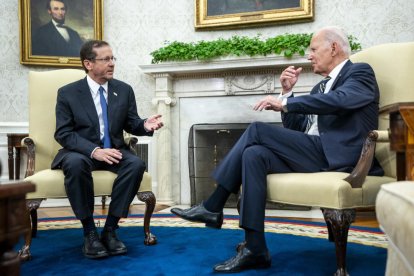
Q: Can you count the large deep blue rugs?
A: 1